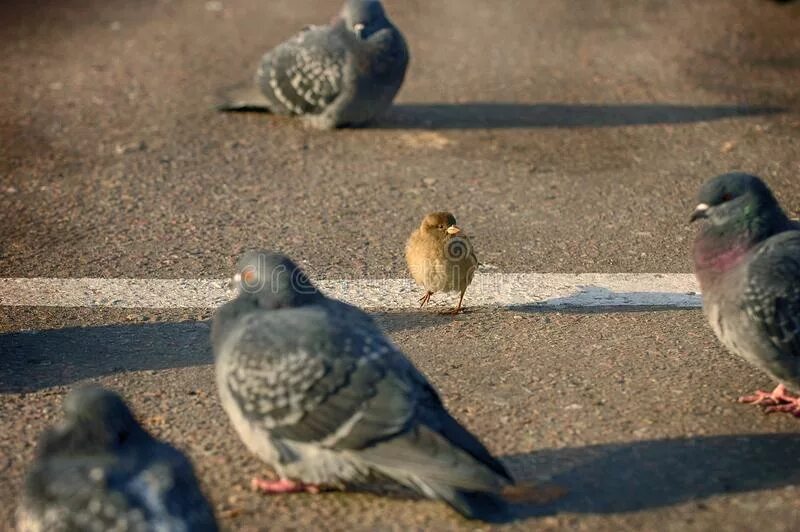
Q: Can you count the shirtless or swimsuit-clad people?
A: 0